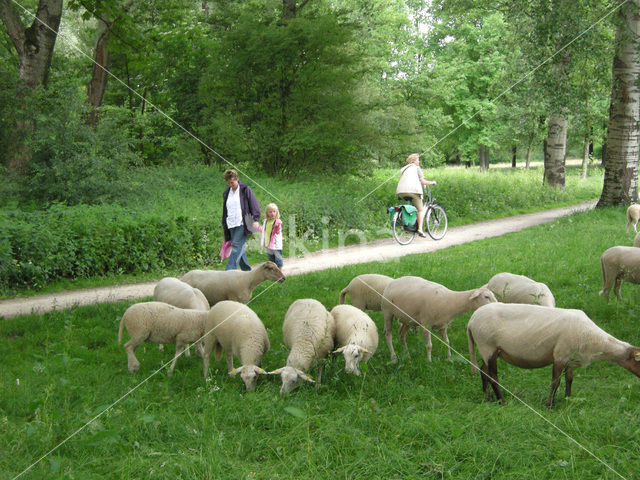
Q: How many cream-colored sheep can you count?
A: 12